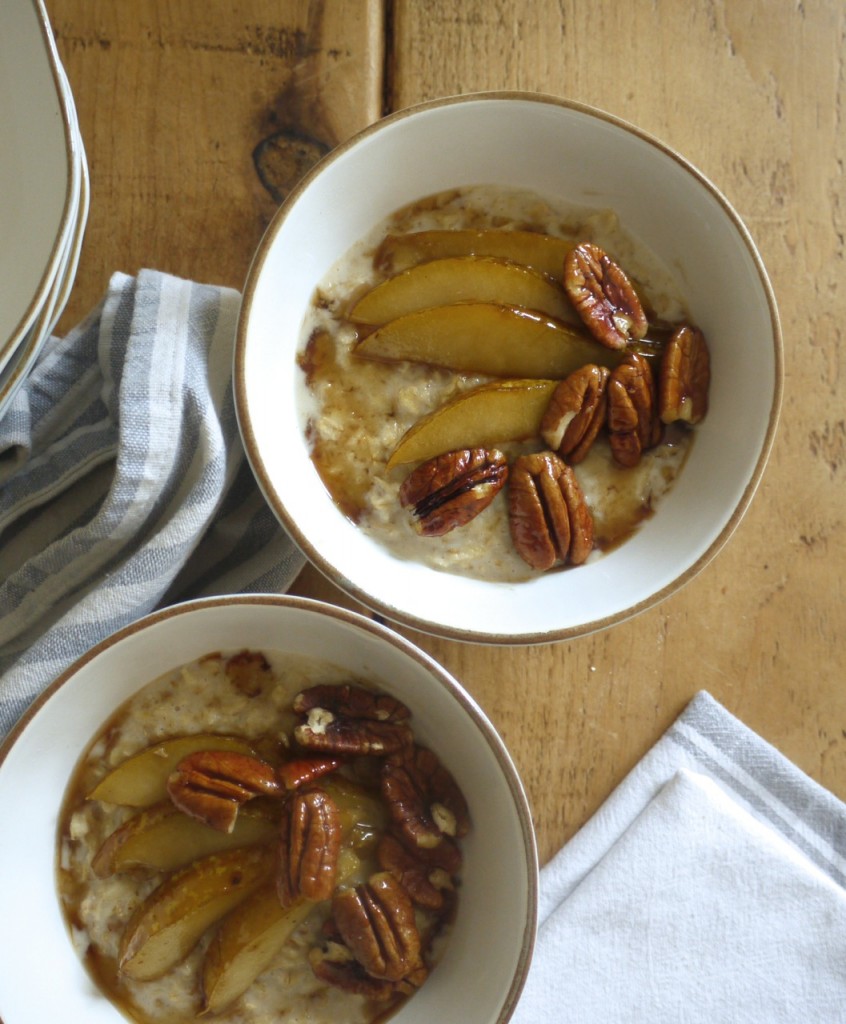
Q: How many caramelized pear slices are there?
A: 8